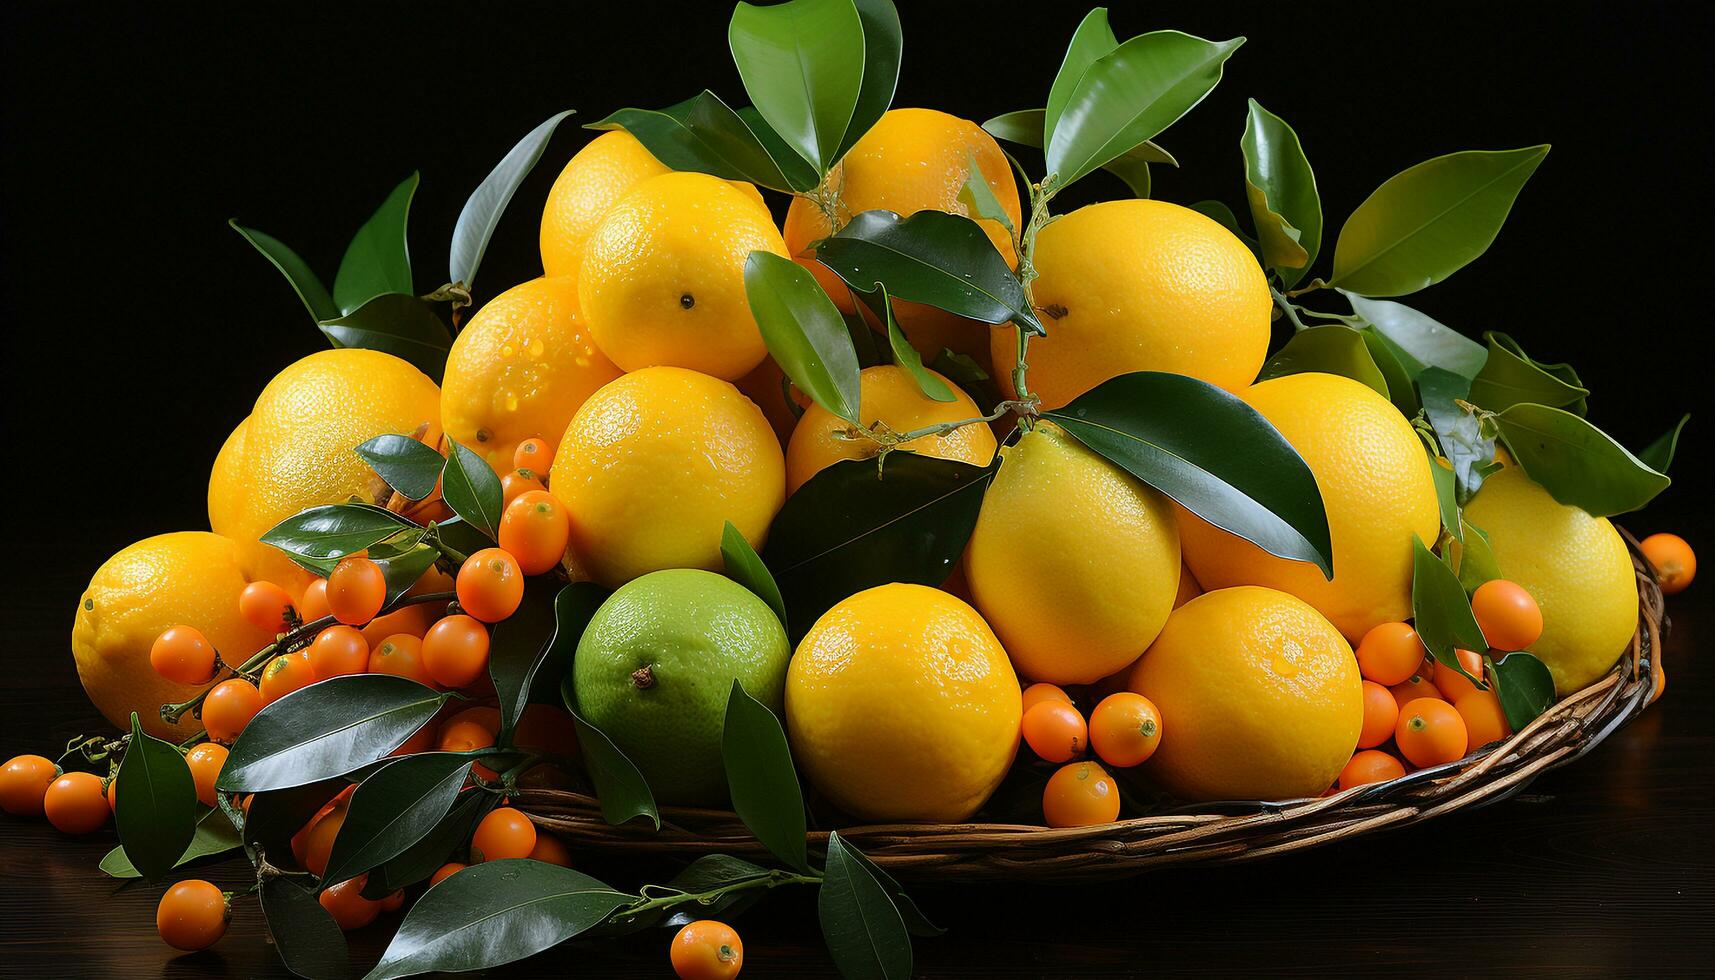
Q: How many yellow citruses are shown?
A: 15